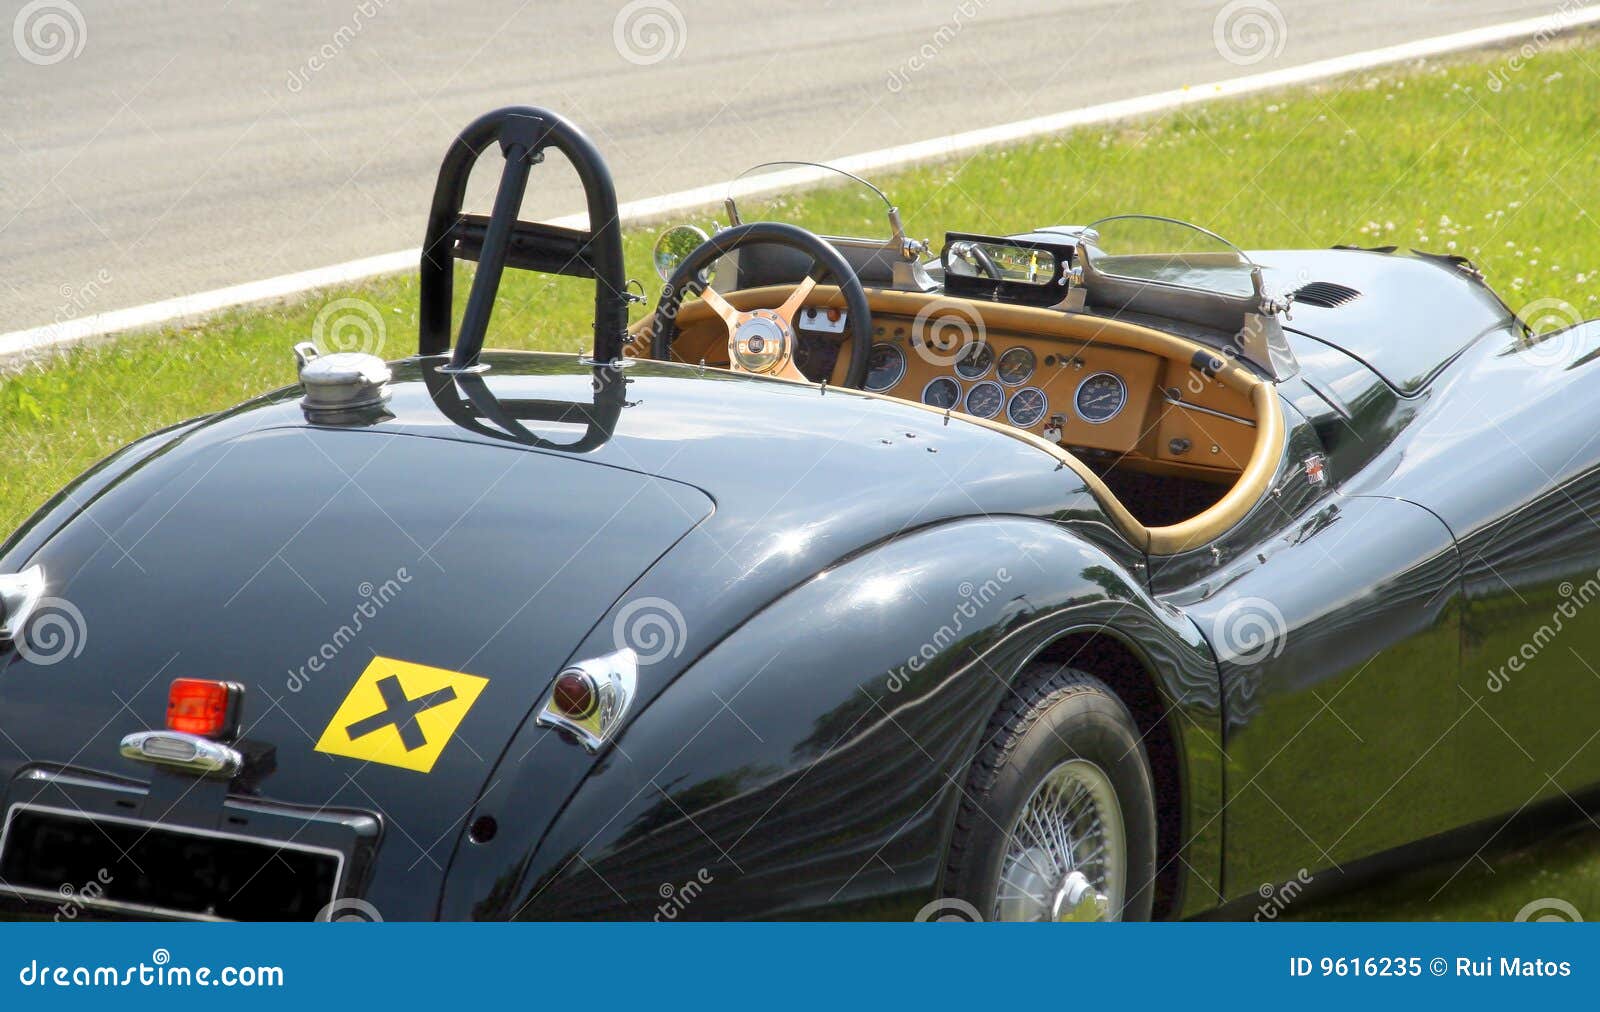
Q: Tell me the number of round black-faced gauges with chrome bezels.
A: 7